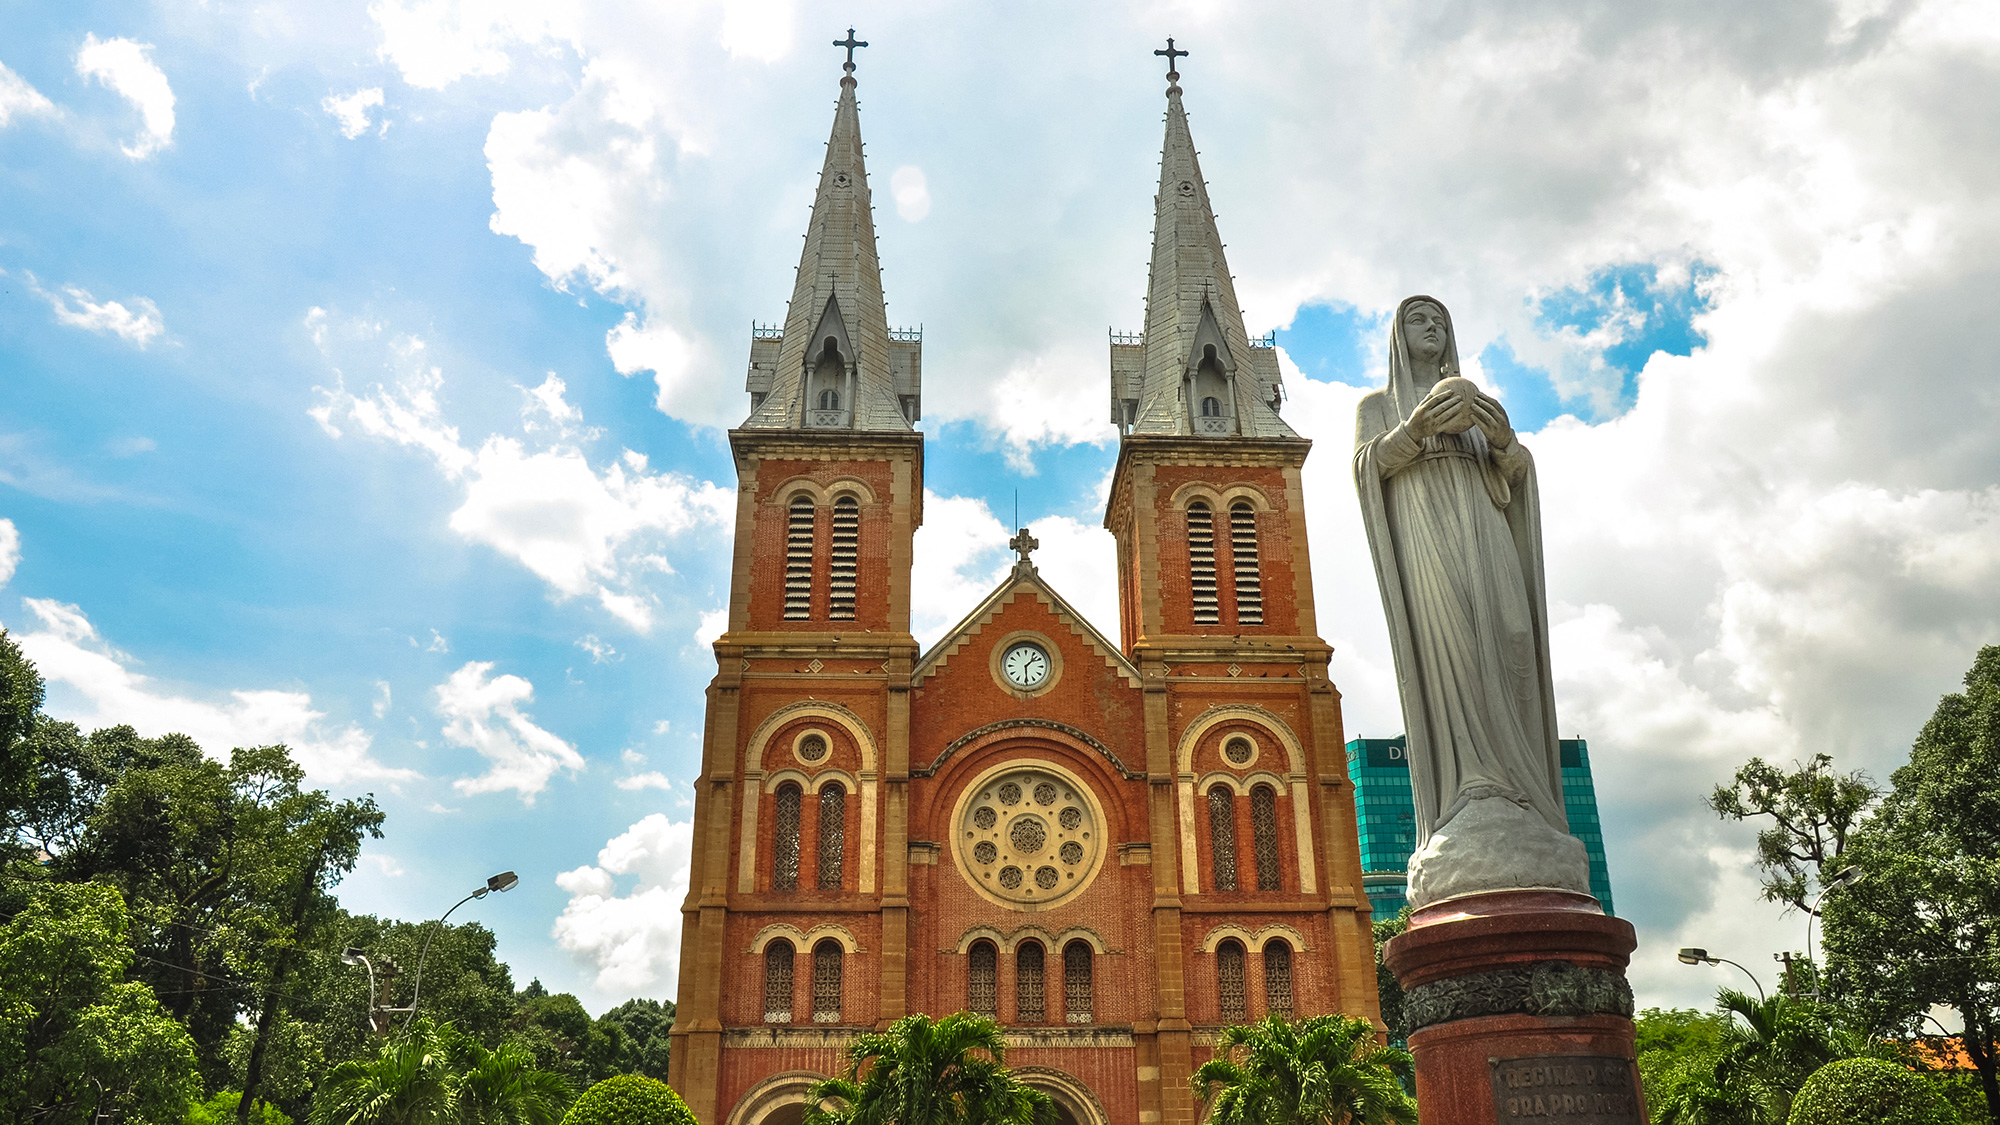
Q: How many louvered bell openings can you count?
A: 4